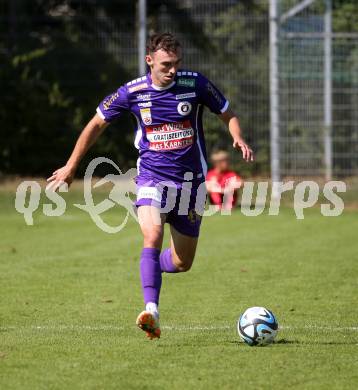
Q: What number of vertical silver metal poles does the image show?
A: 3